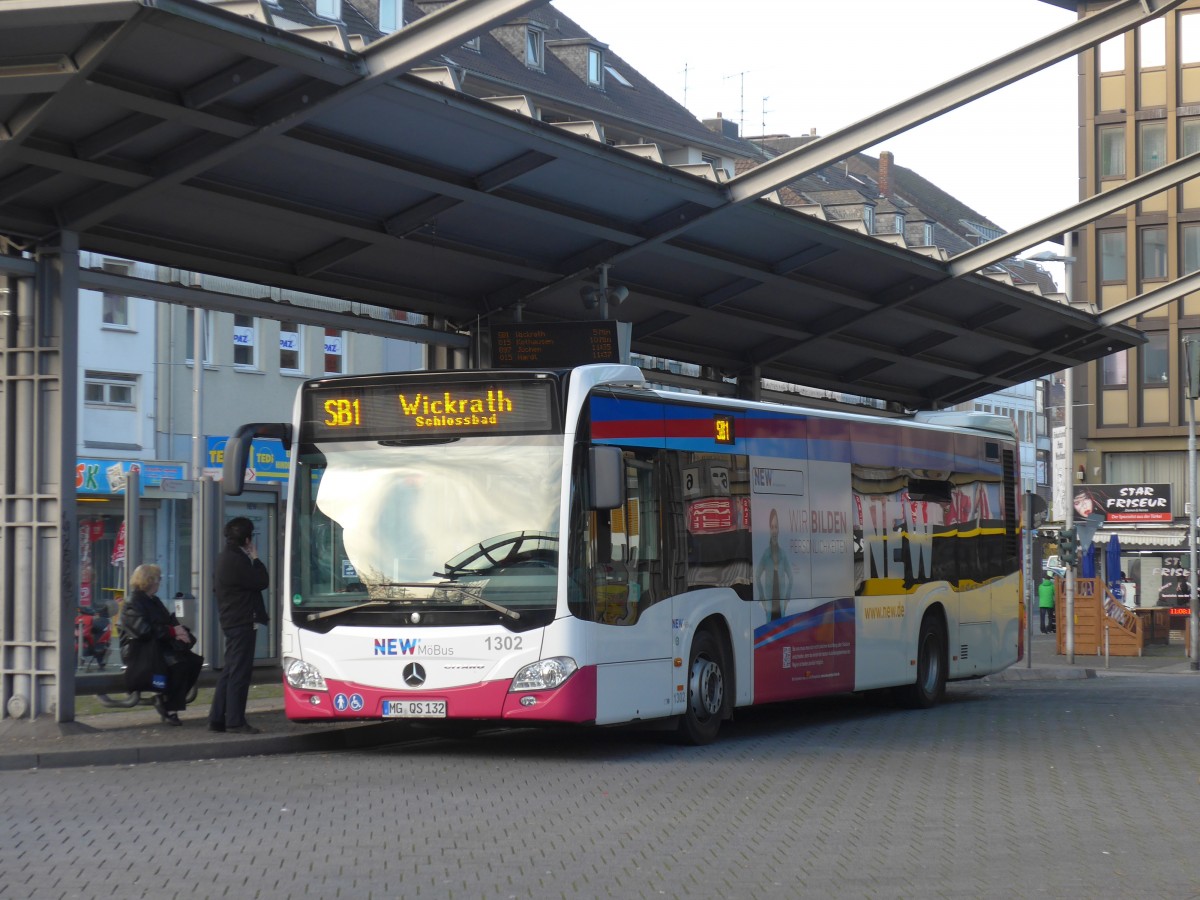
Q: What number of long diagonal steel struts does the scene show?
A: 4